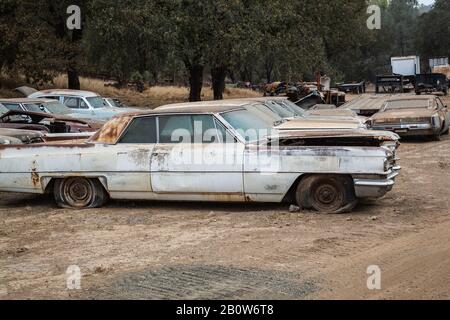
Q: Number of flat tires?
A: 2